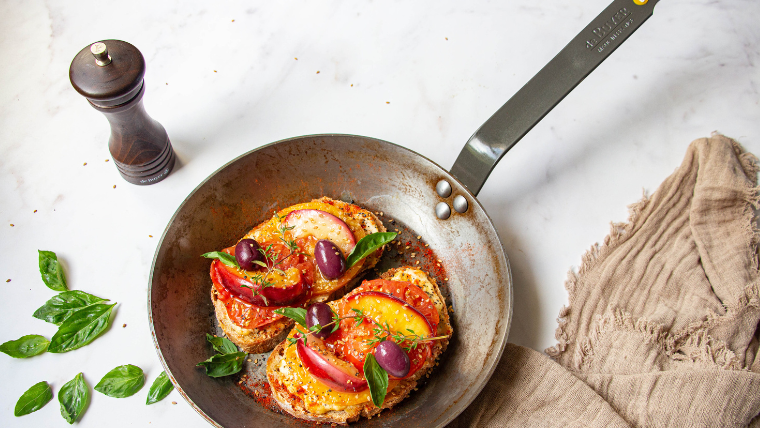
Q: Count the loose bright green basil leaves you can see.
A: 8